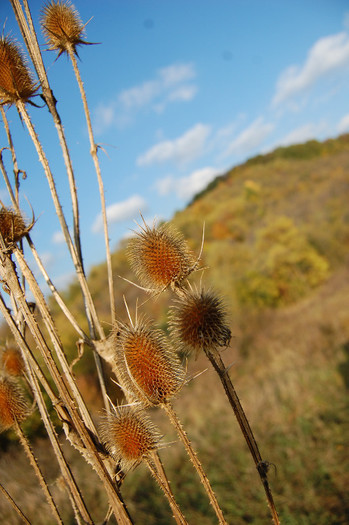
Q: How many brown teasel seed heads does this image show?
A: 9